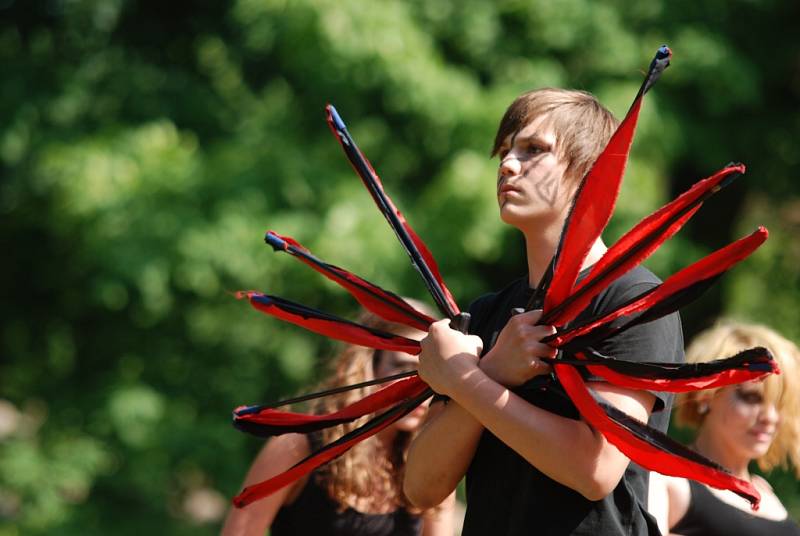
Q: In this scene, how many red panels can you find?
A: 10